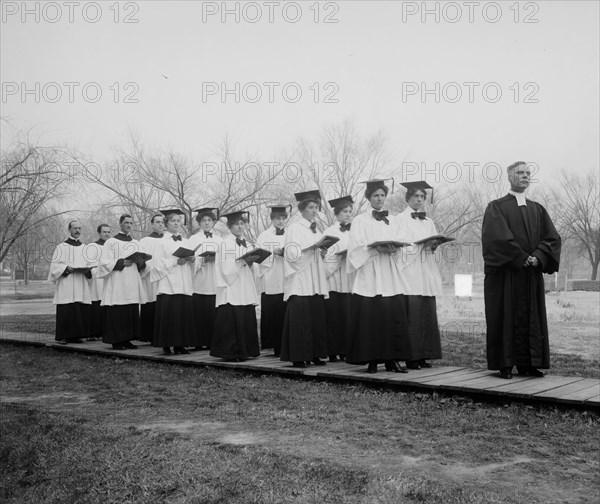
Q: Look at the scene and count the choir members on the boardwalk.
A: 12